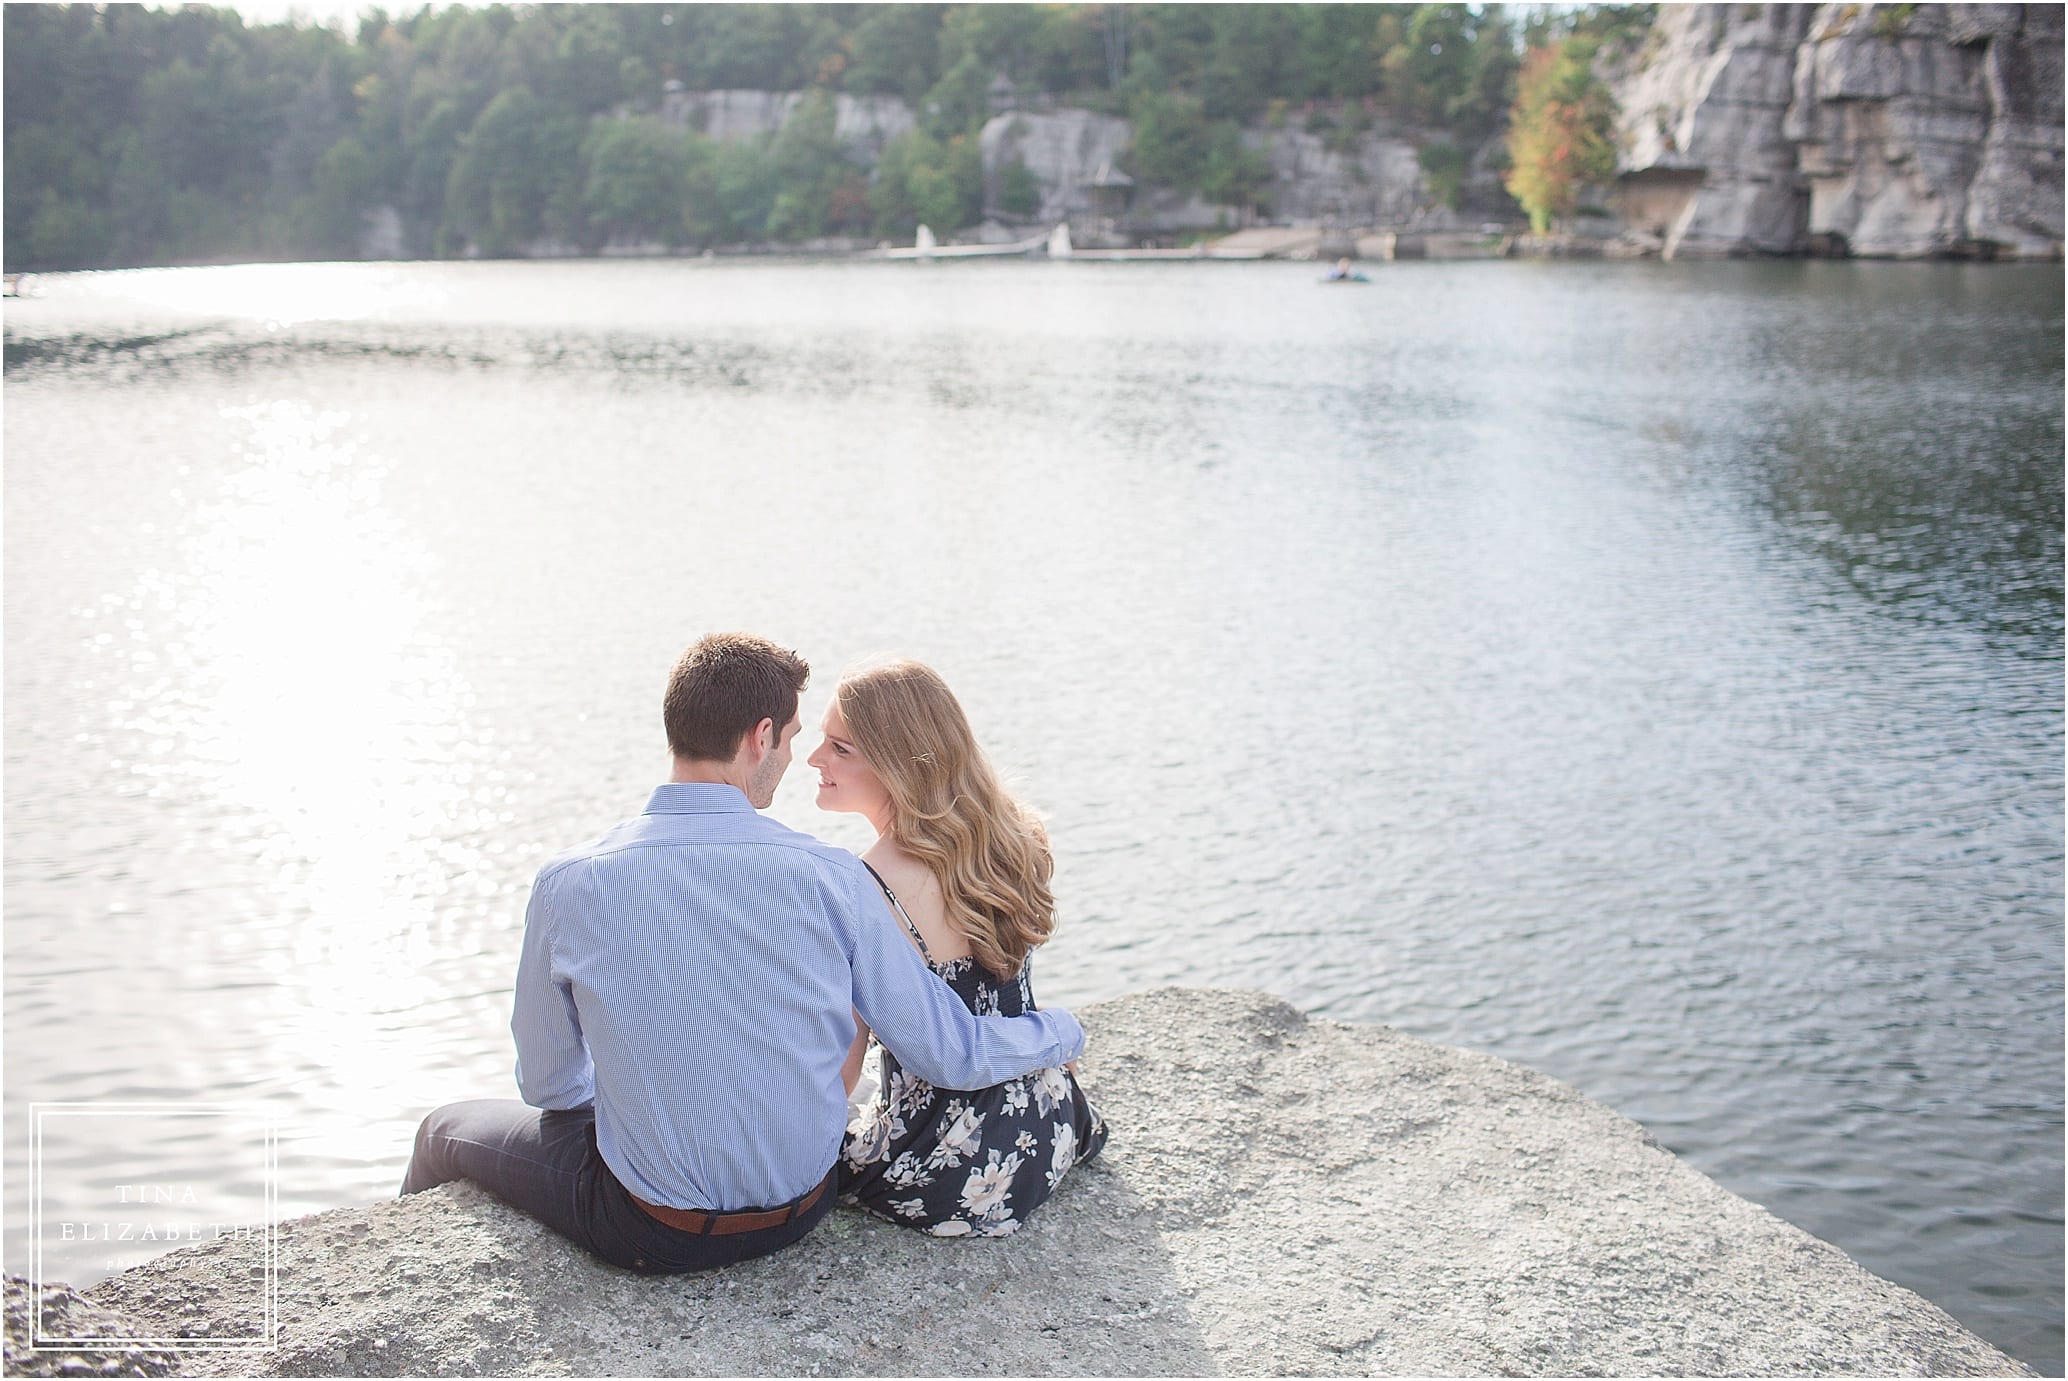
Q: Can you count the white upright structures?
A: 2